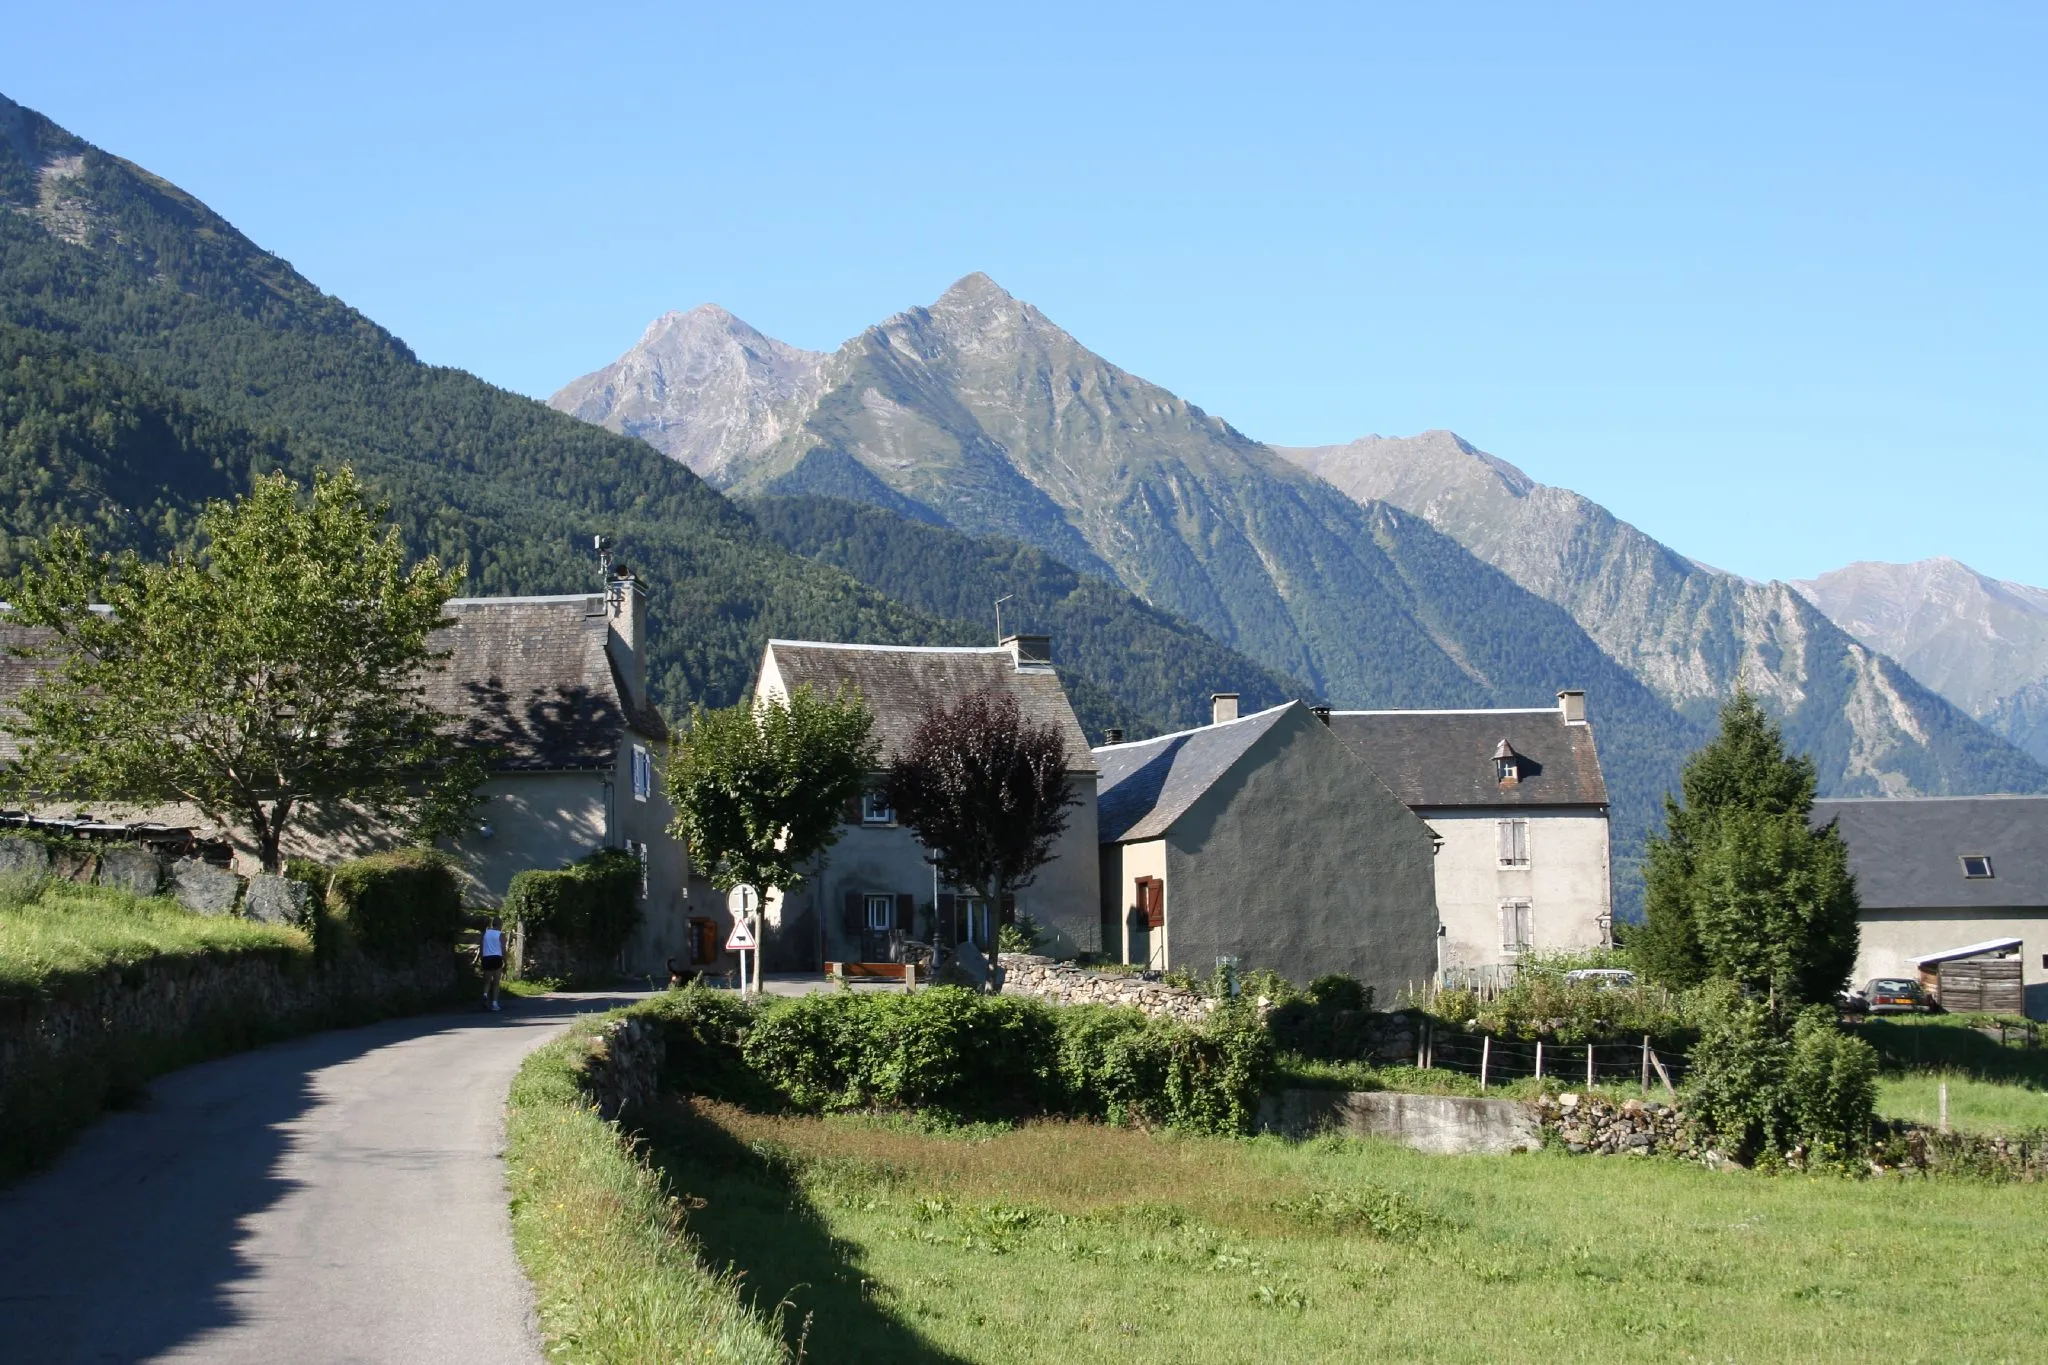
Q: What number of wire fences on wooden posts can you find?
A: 1